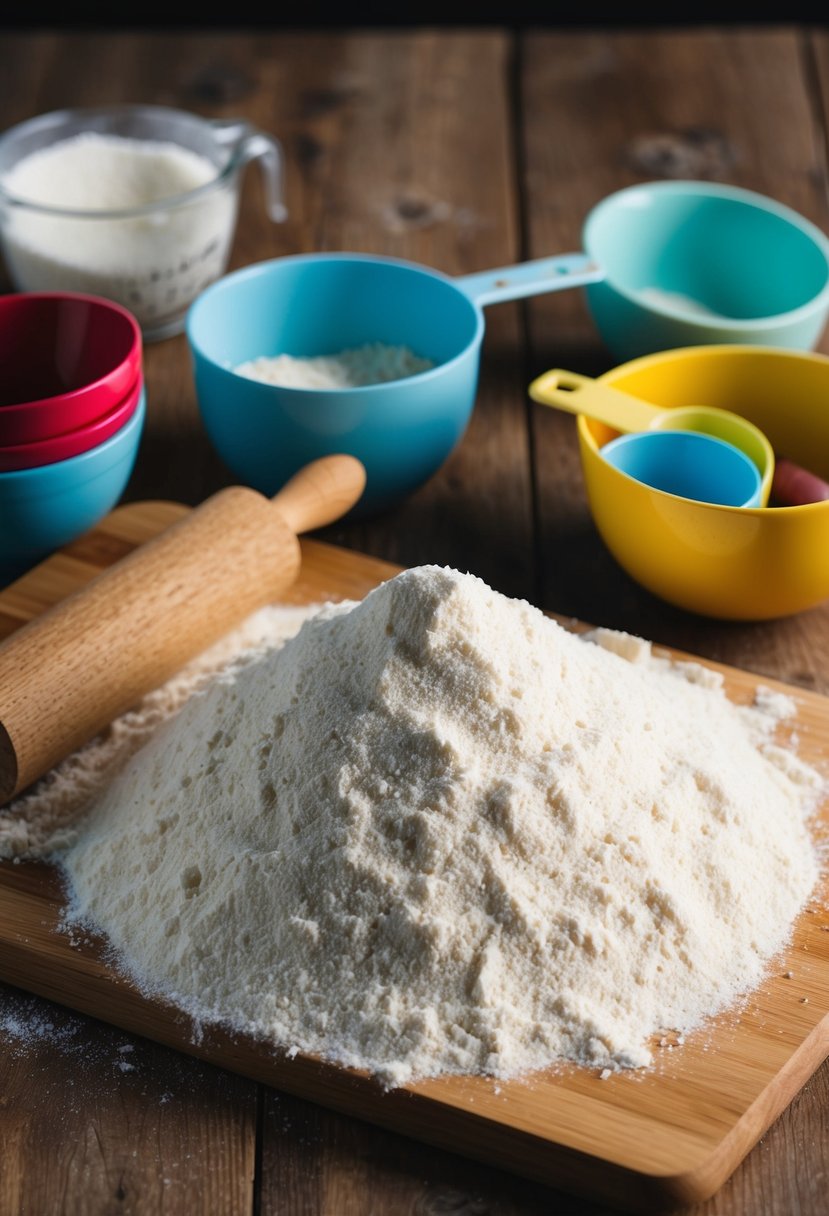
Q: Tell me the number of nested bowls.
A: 3